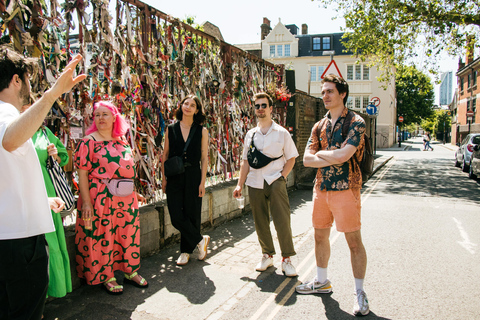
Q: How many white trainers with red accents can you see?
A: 2